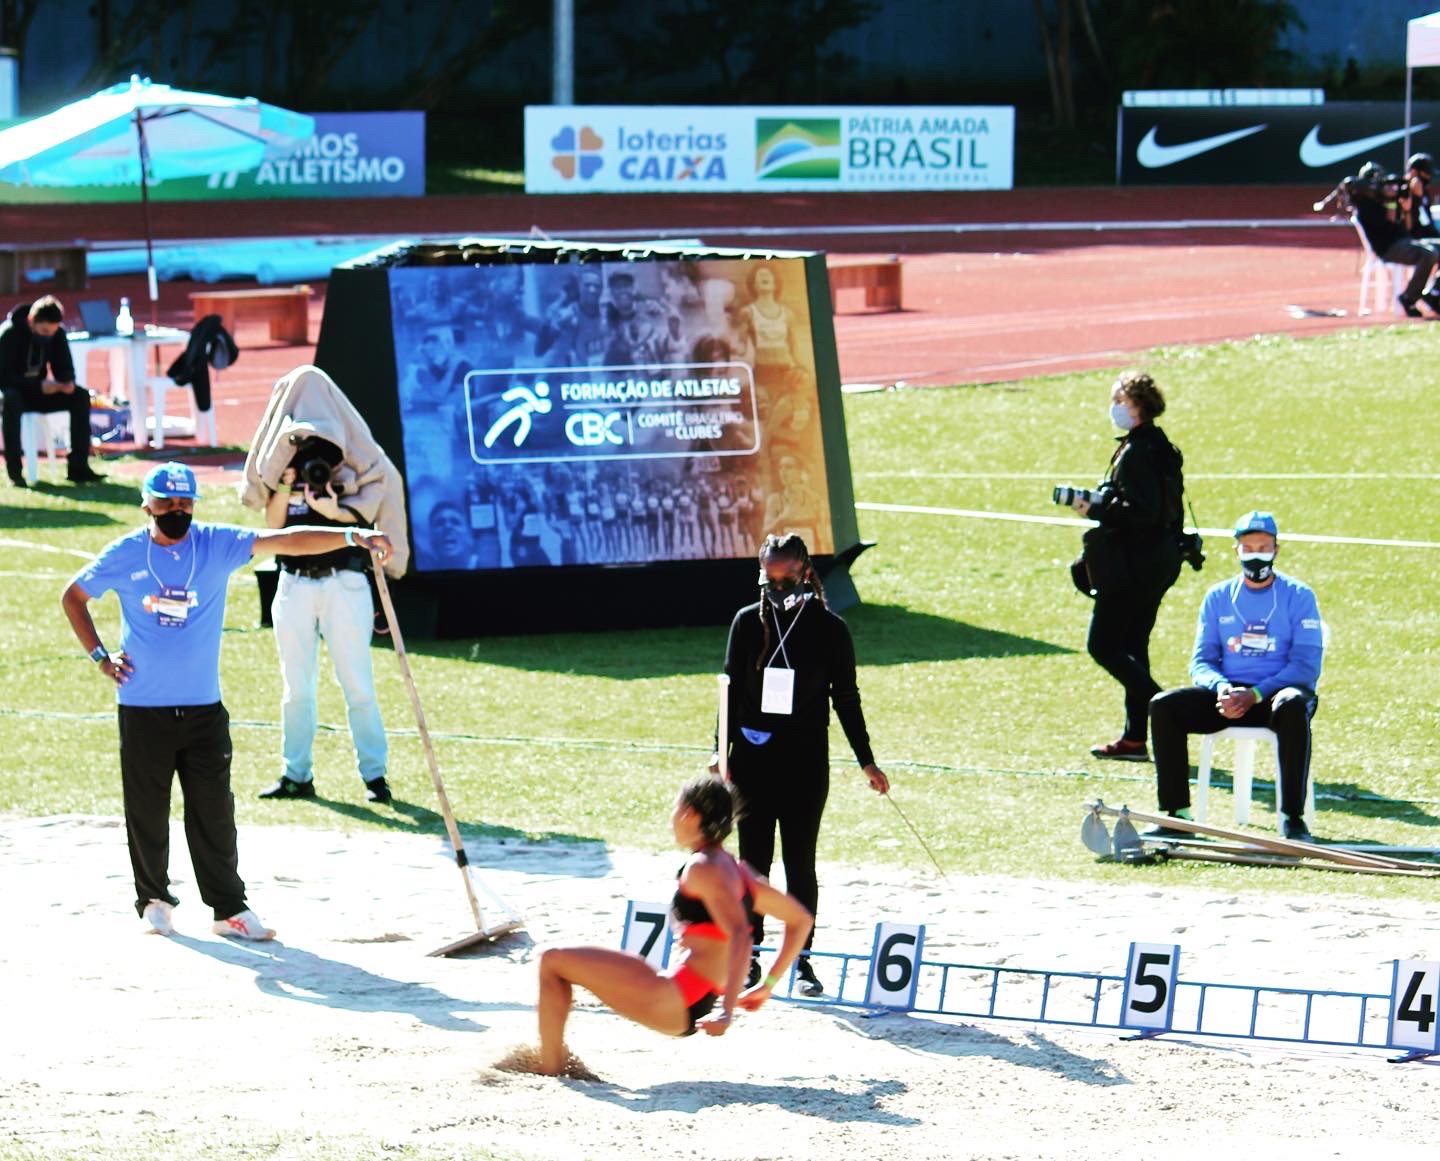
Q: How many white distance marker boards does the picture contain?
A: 4